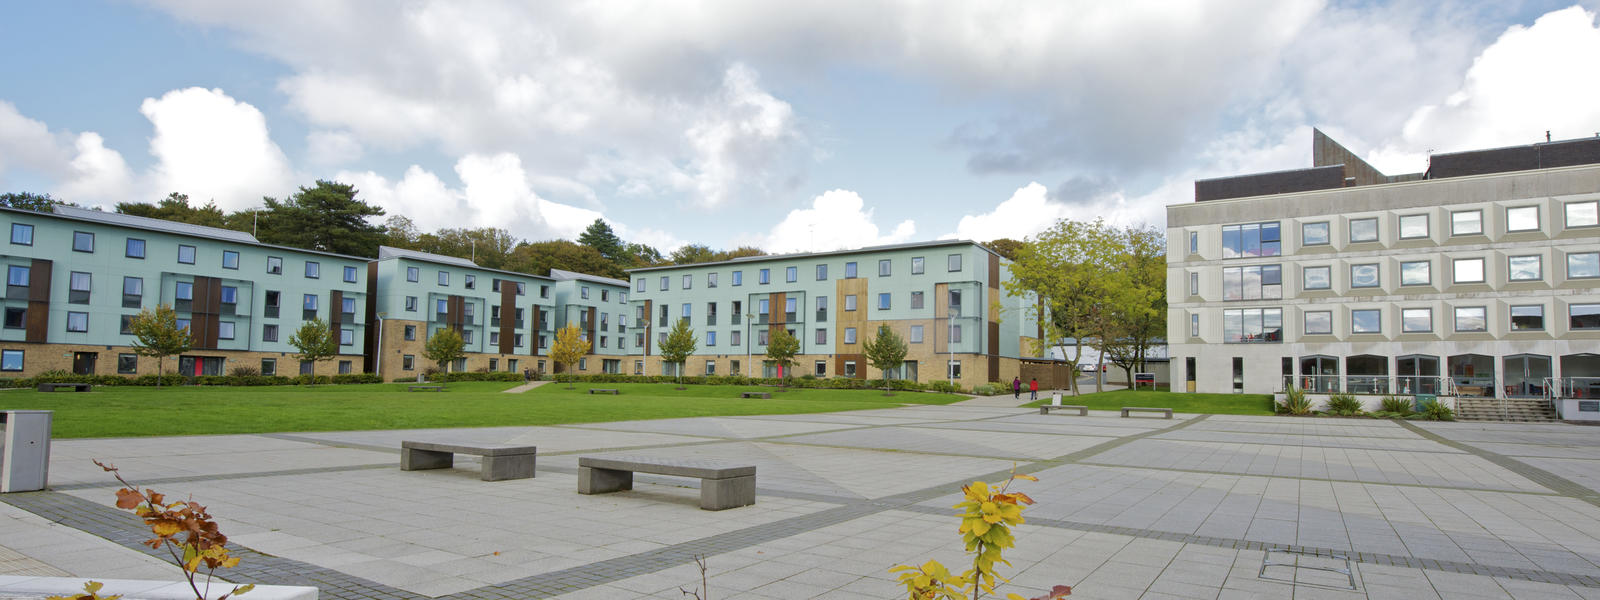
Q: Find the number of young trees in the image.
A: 7